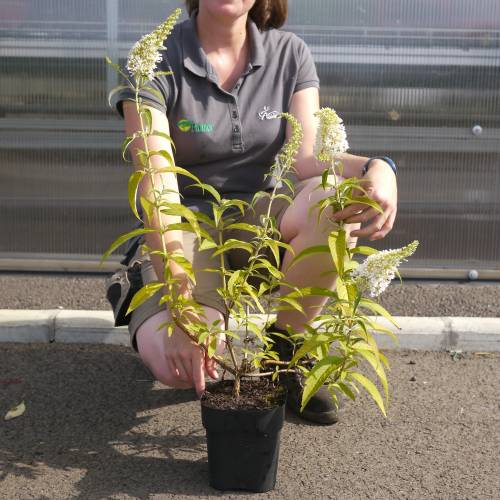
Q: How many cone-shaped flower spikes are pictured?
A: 4